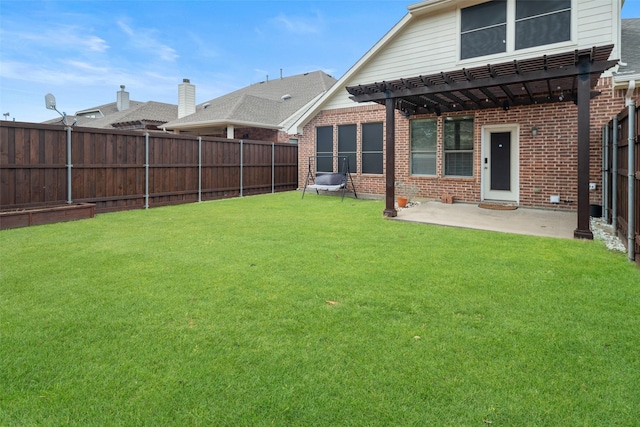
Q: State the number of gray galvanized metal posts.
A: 9